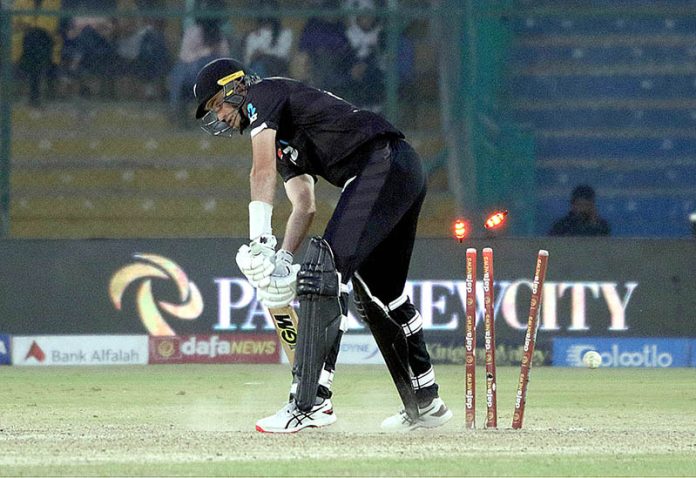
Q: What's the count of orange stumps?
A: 3